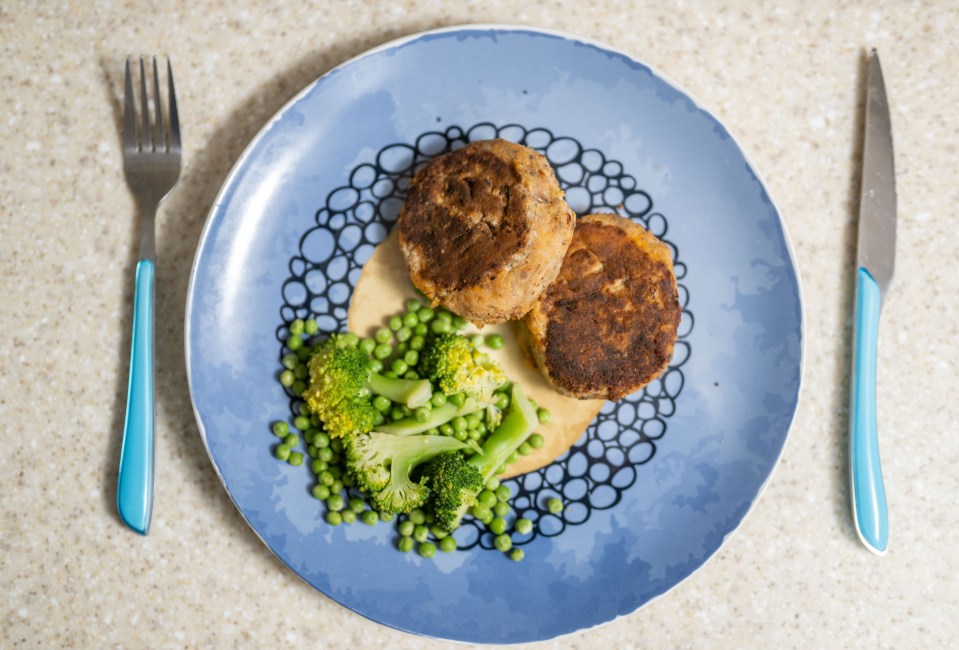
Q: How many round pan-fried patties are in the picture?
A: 2